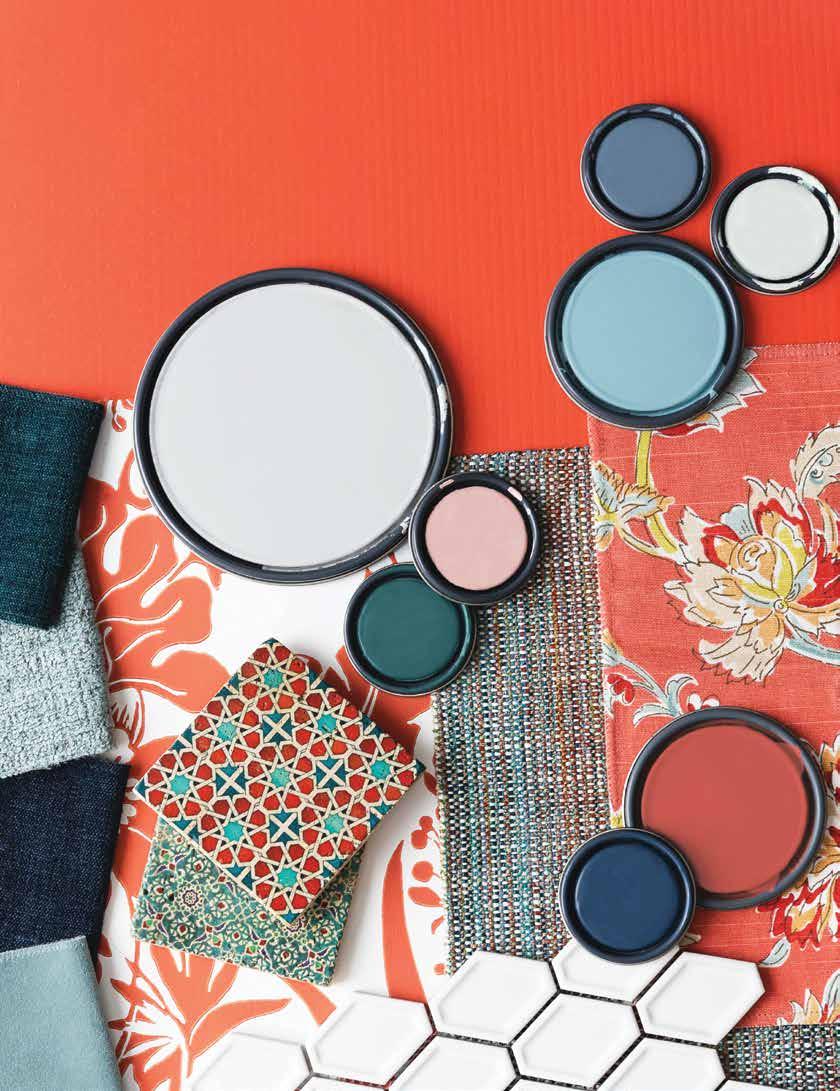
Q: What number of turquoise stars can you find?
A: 9